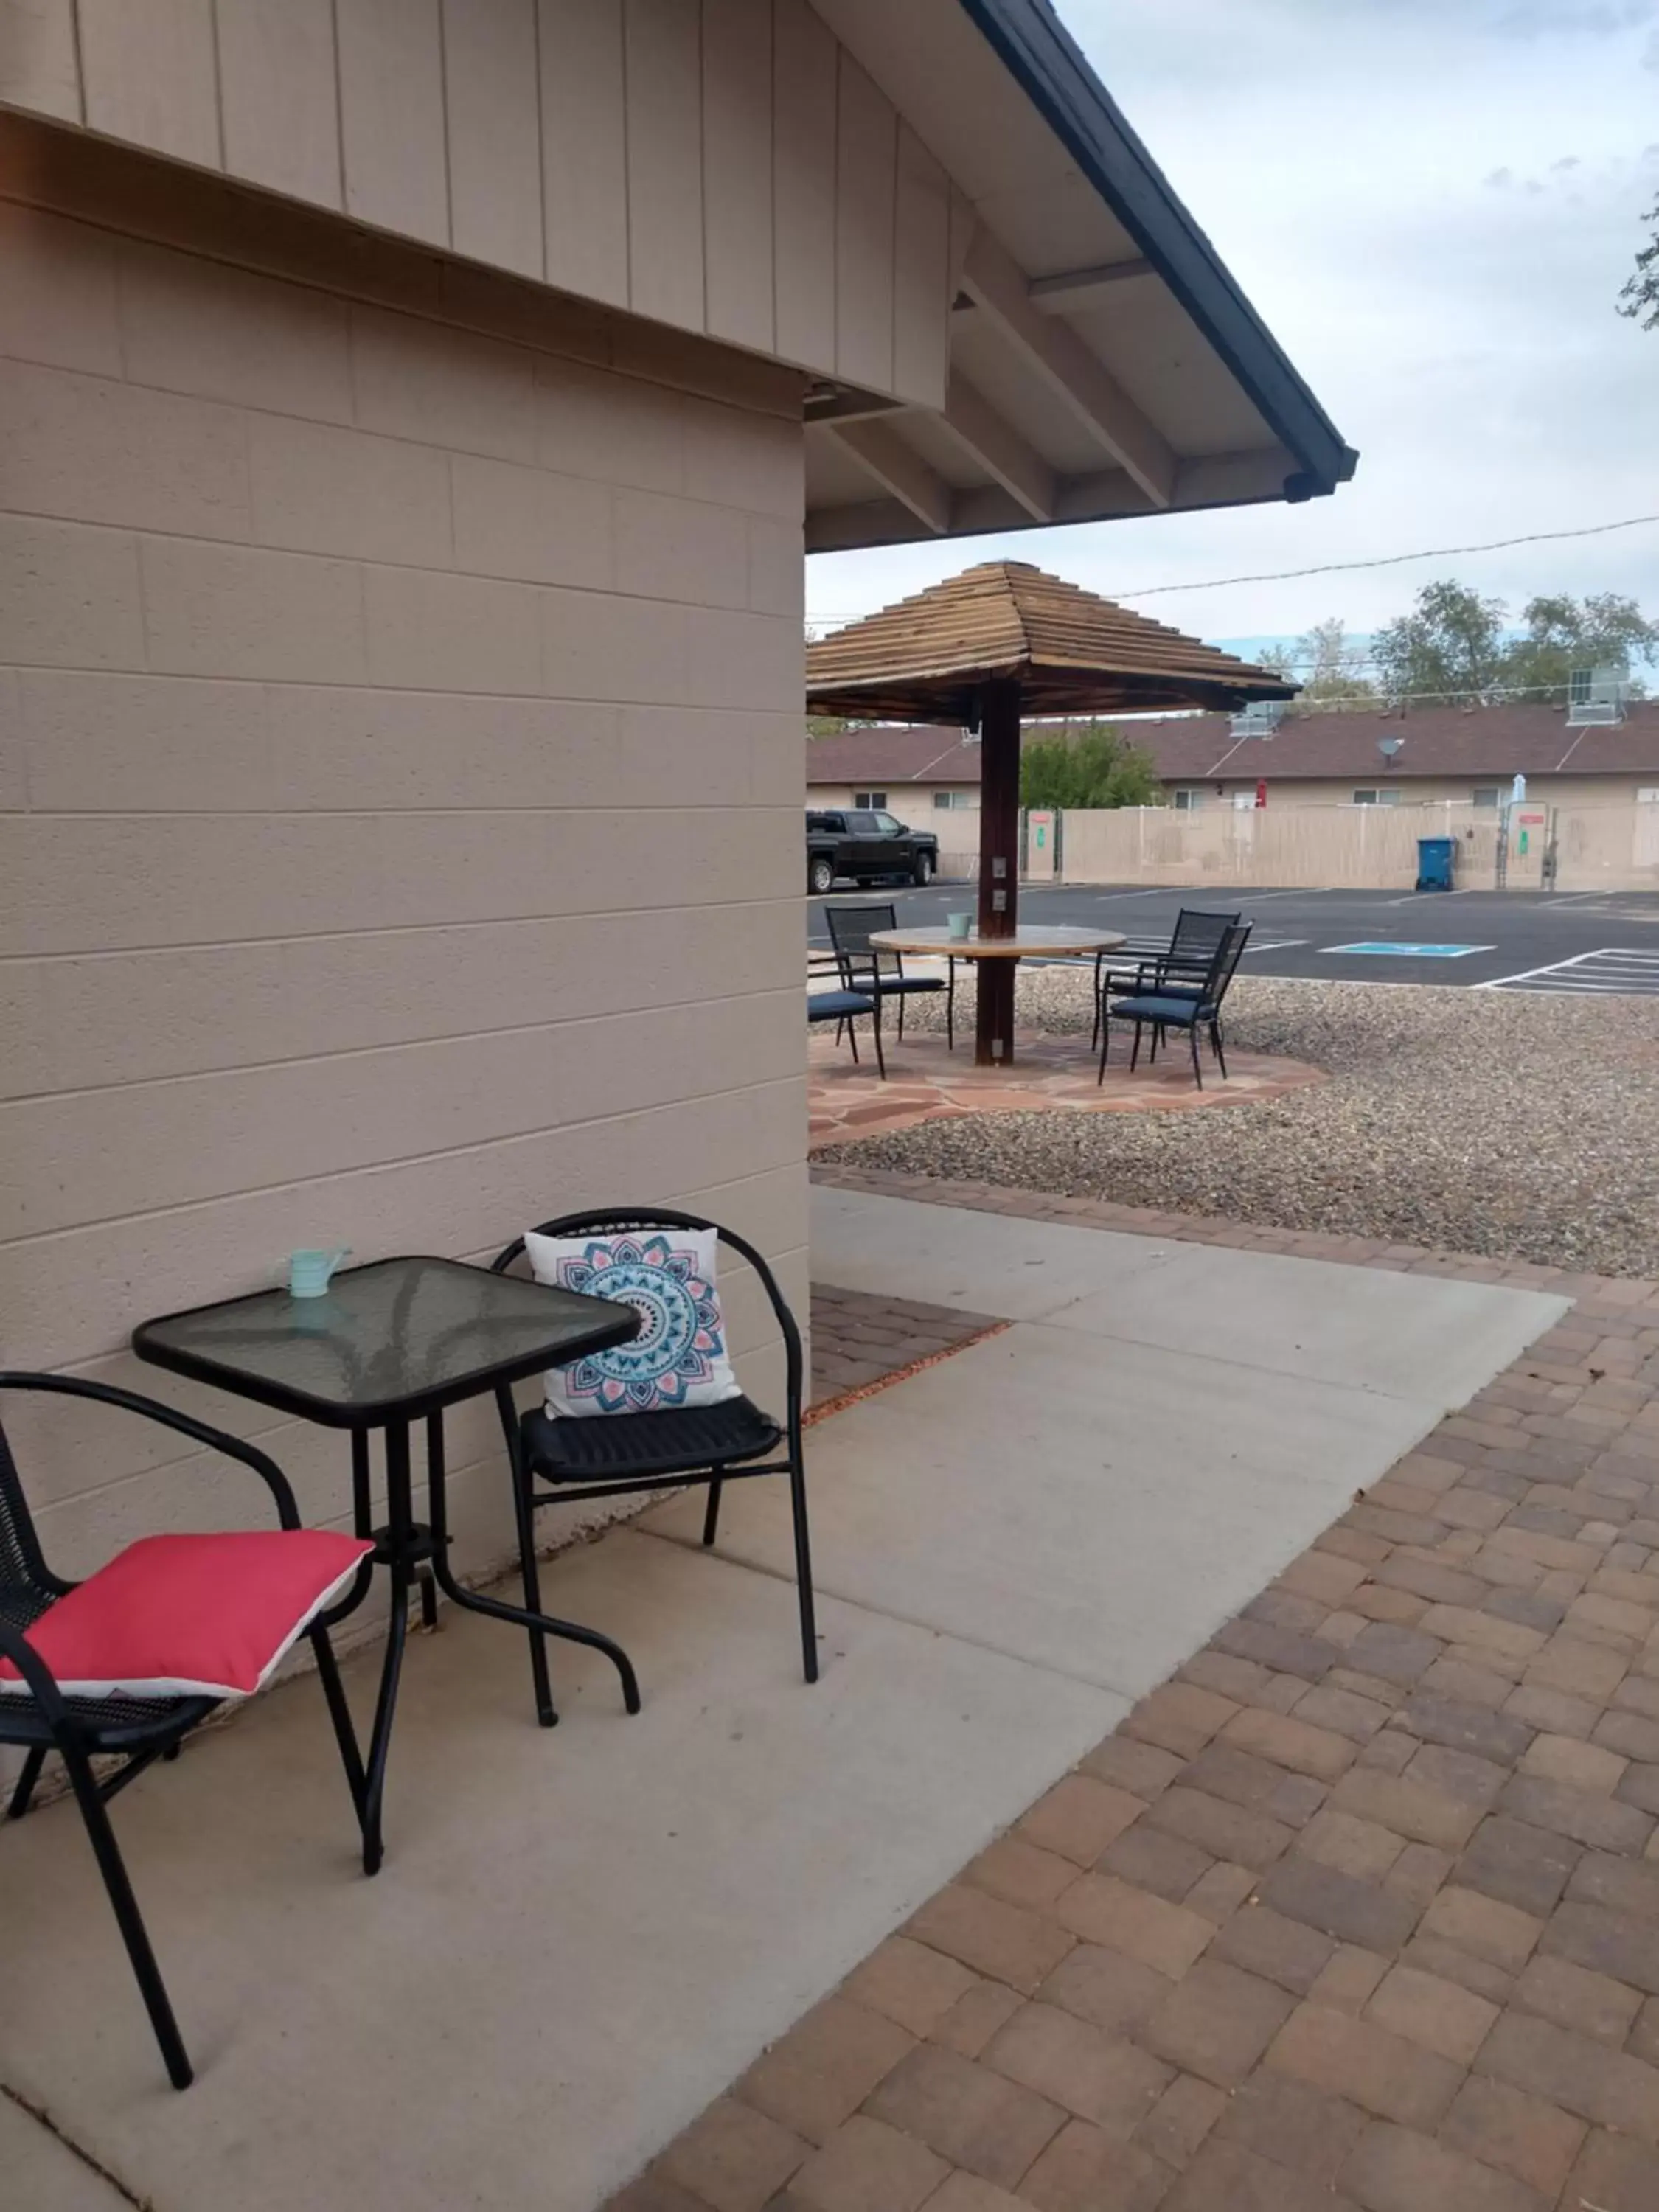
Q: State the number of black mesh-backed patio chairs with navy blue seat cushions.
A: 4